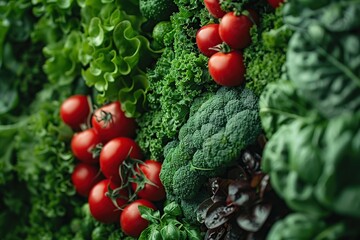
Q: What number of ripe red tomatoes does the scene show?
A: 13